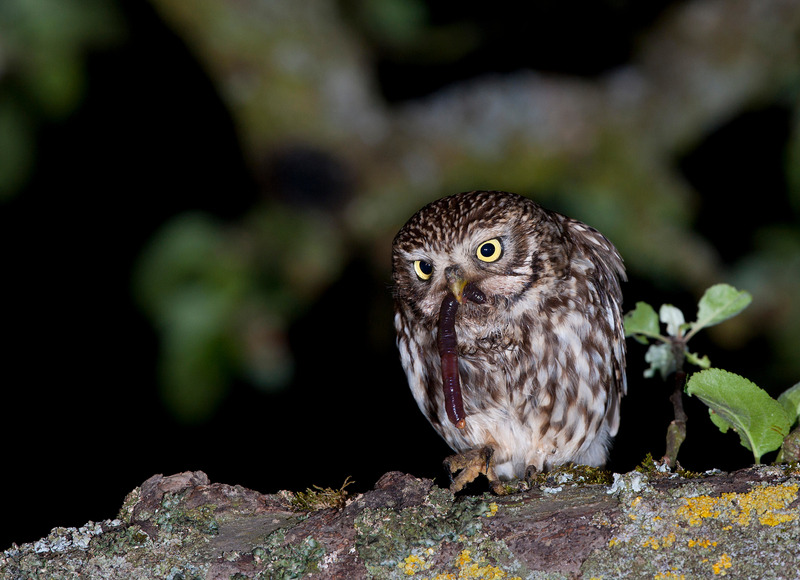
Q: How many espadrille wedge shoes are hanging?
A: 0